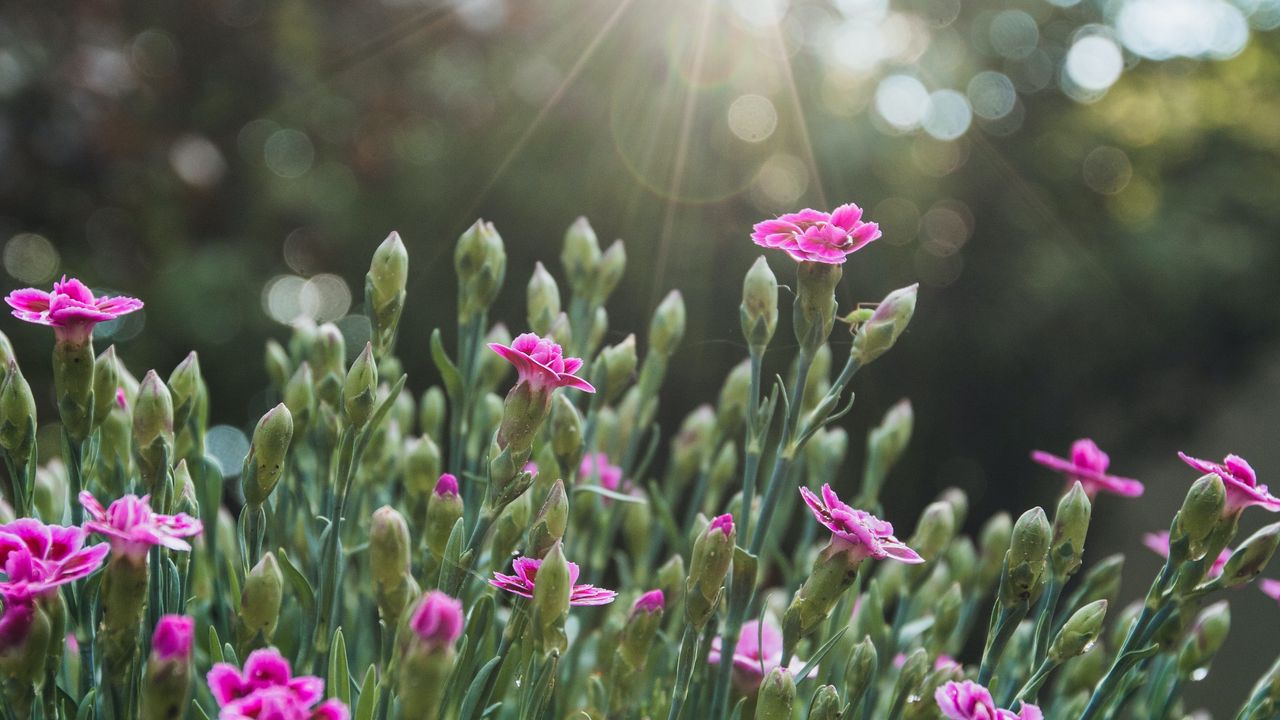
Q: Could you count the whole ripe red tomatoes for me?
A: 0